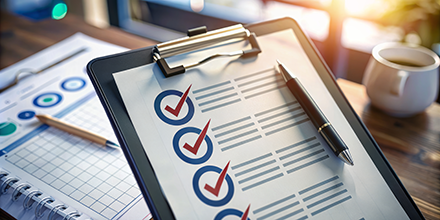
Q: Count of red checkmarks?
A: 4